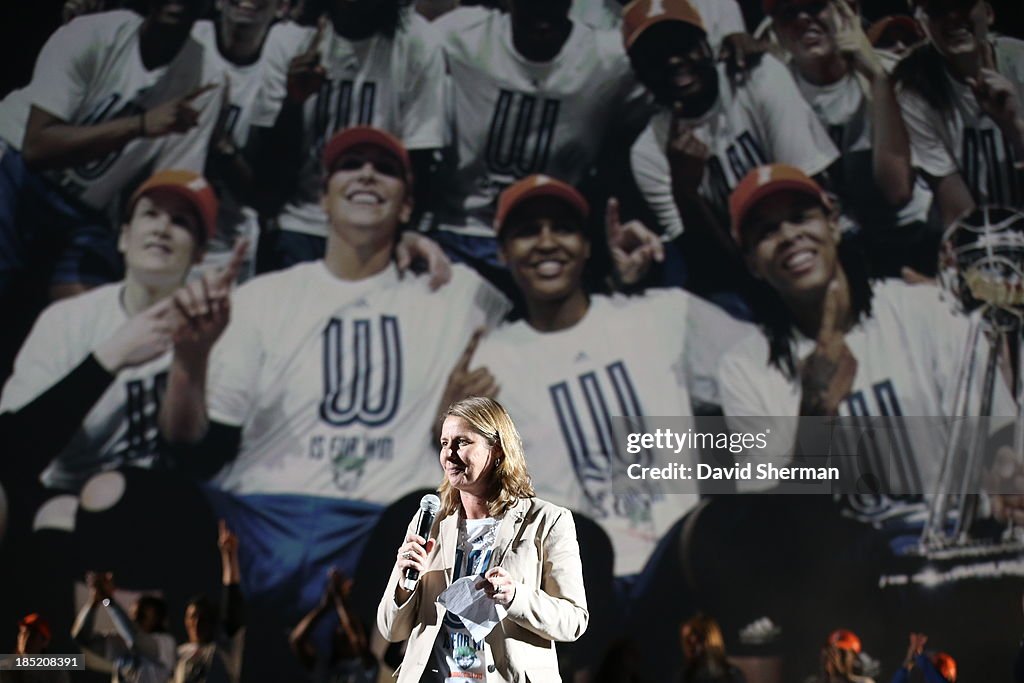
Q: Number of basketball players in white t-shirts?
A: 11